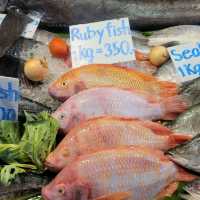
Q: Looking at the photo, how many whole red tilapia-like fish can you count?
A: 4